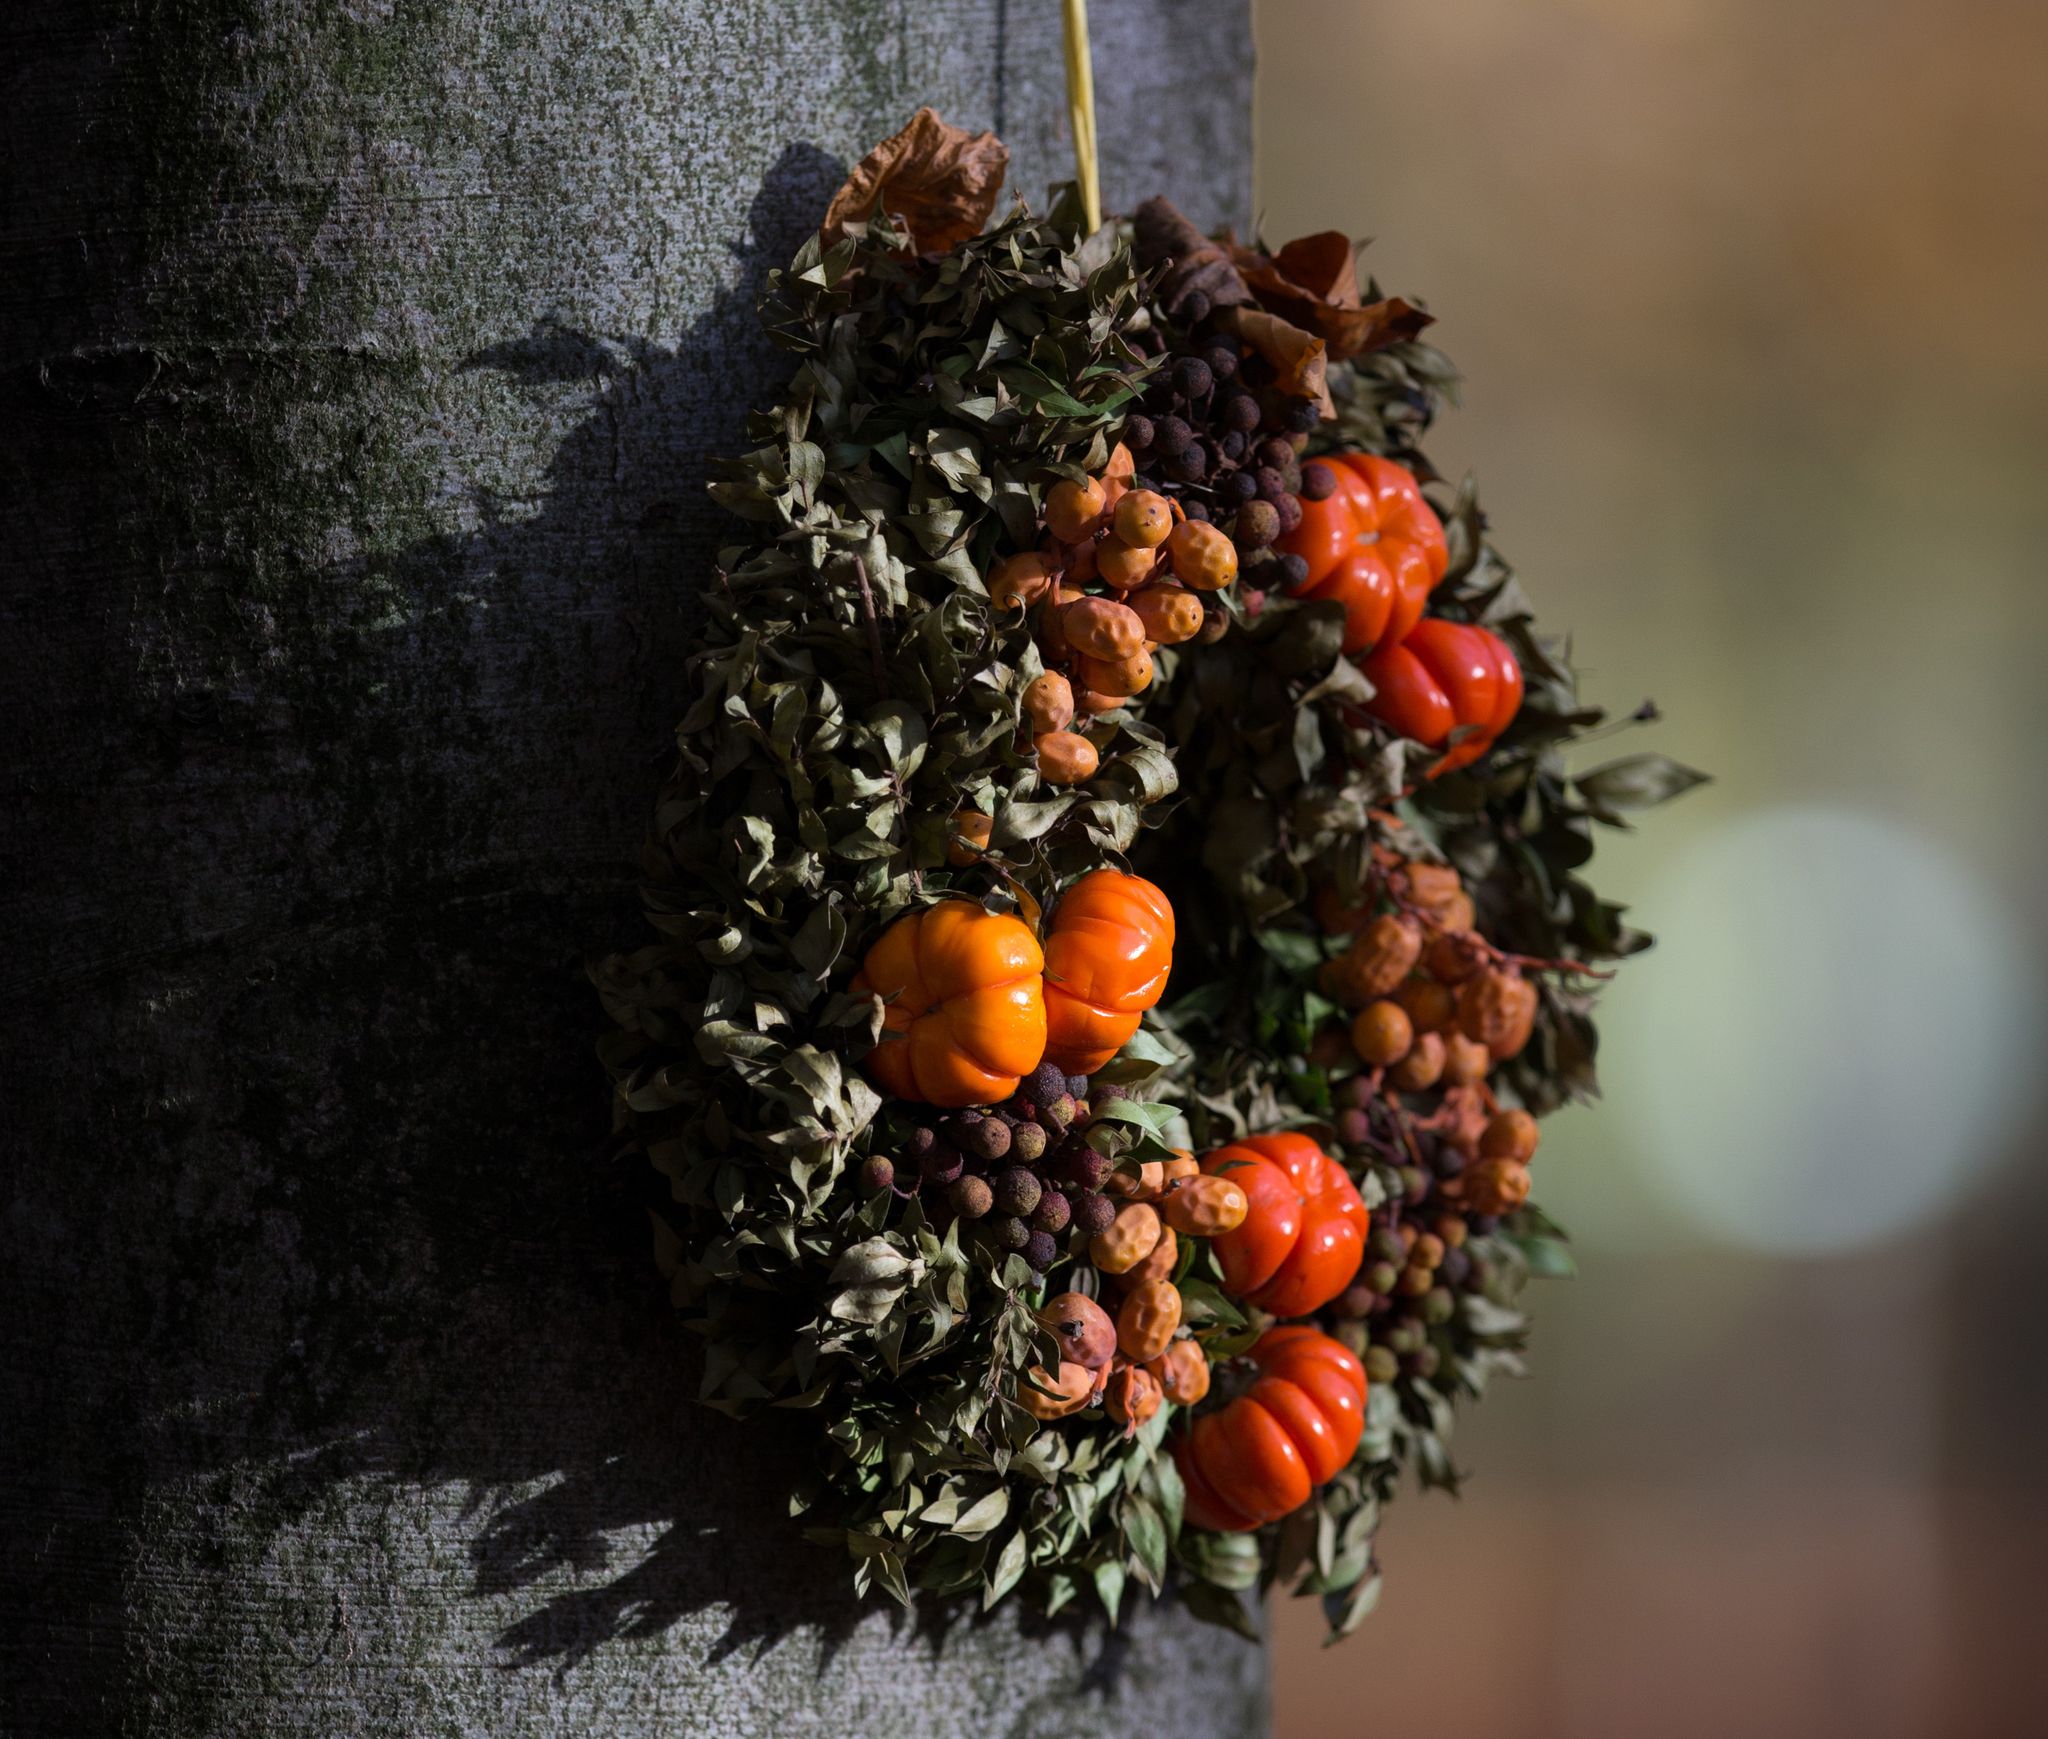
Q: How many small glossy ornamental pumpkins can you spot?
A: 6